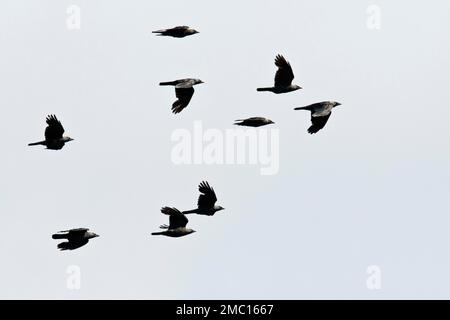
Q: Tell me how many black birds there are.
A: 9